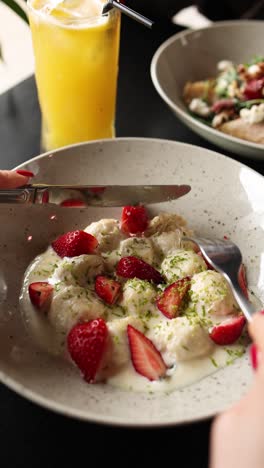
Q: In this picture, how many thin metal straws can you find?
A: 1